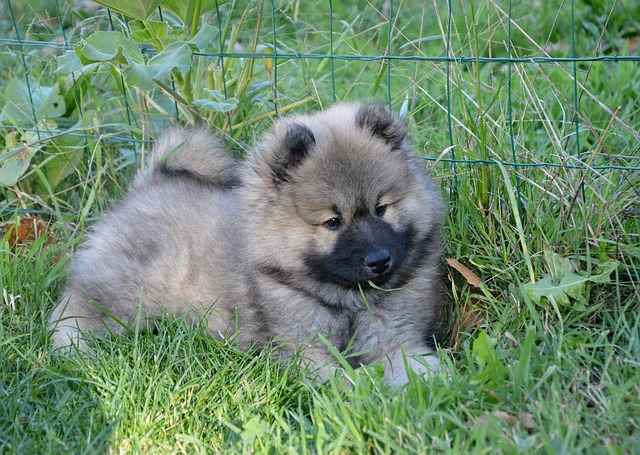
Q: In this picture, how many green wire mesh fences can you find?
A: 1